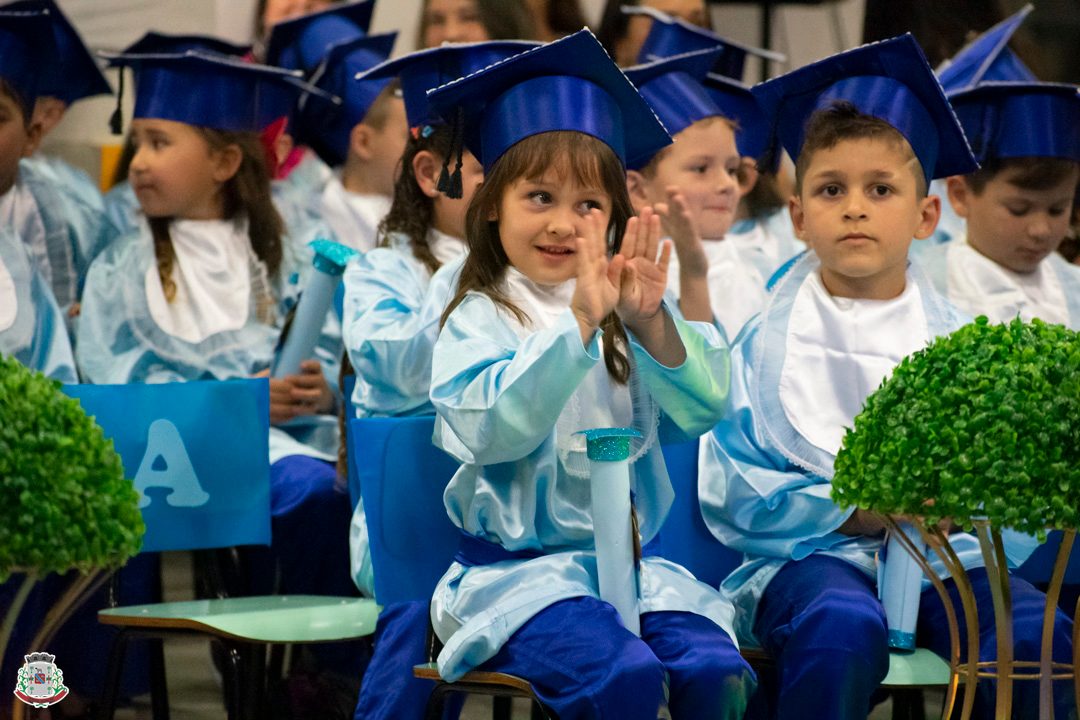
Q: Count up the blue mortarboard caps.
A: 14